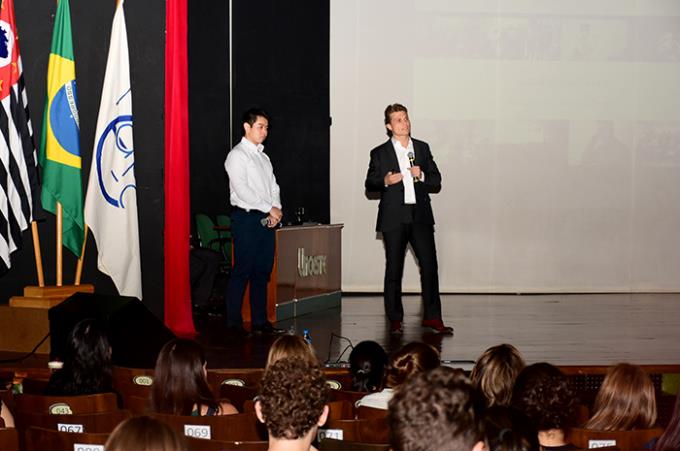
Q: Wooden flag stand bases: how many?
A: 1